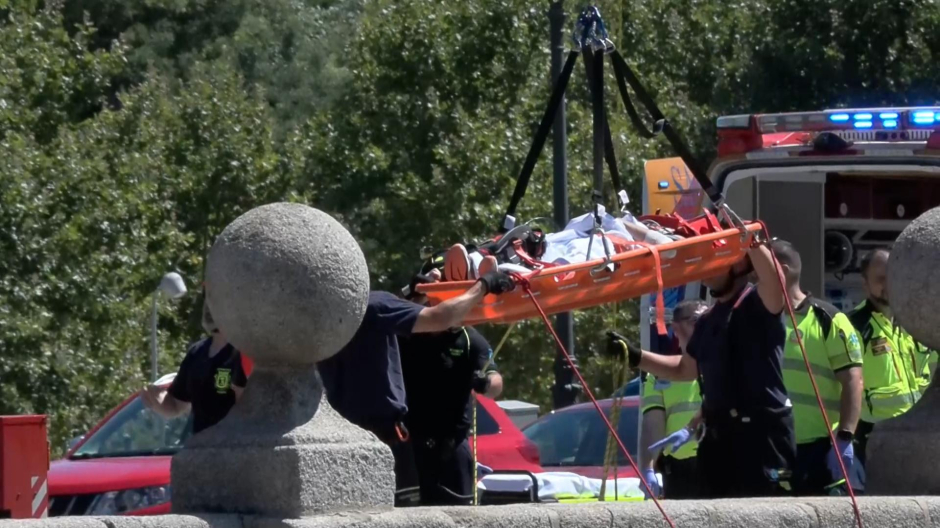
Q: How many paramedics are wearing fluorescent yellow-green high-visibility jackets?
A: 3